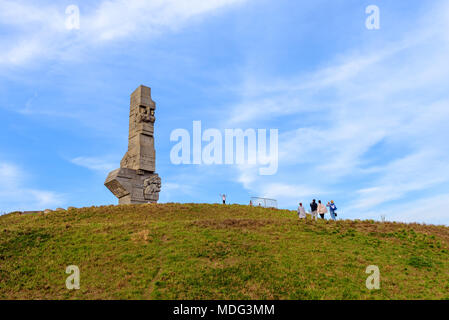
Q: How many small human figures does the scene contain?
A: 5